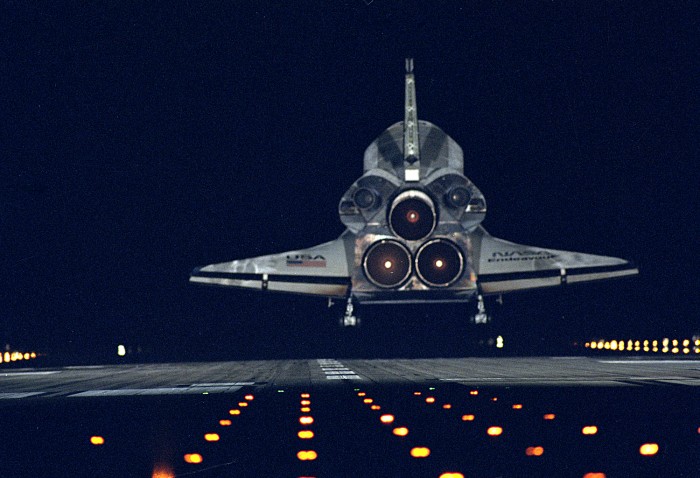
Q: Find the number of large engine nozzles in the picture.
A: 3